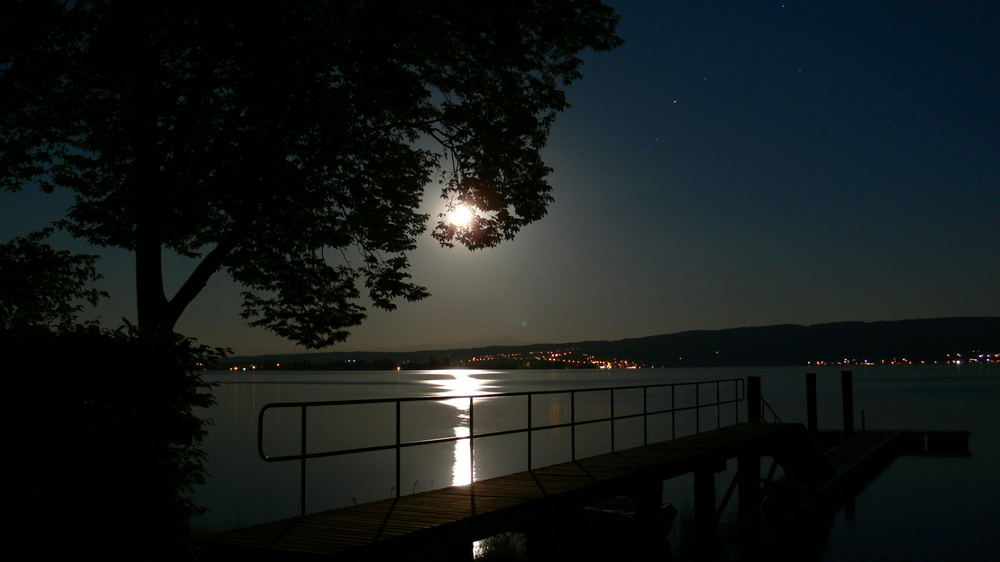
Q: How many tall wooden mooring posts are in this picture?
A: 3